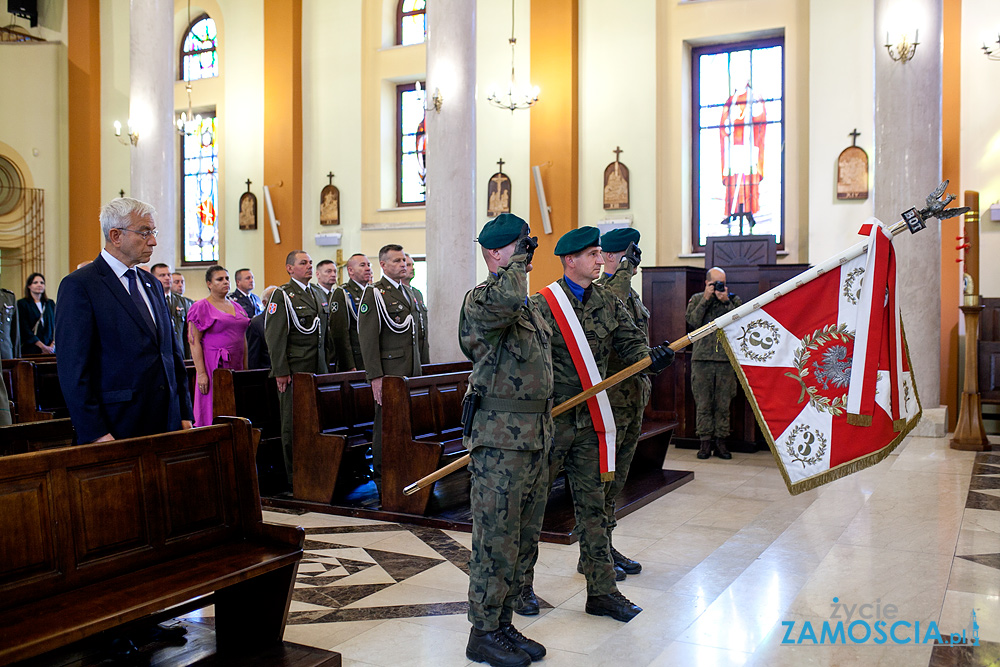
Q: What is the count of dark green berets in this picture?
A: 3